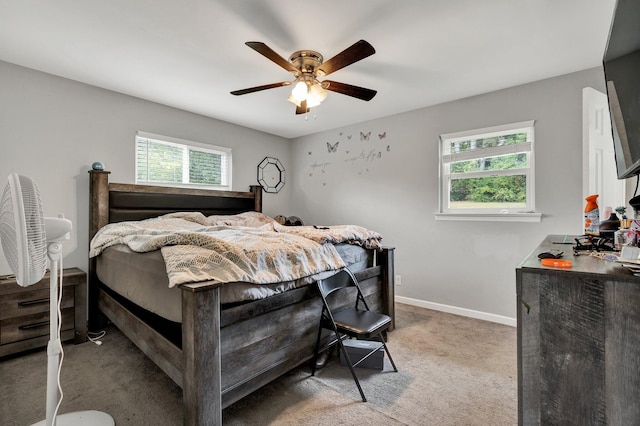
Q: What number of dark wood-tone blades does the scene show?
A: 5